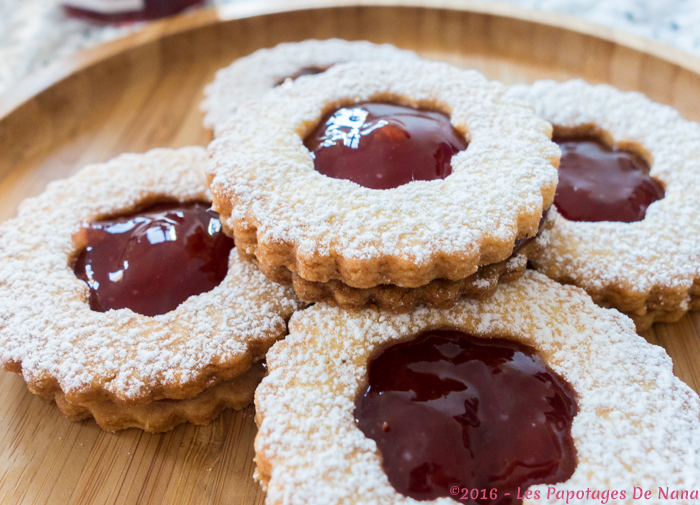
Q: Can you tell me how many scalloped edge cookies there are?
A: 5